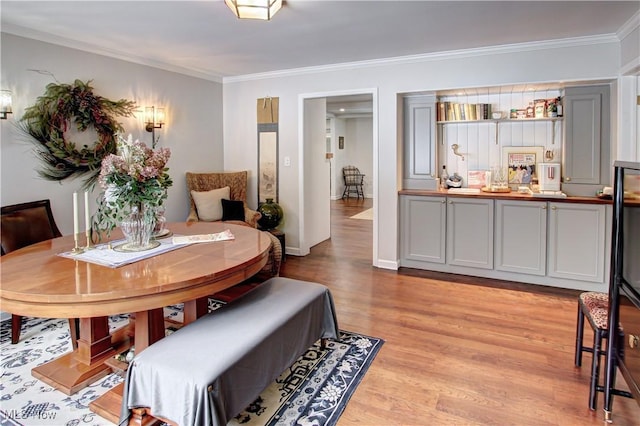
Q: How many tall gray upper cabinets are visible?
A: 2